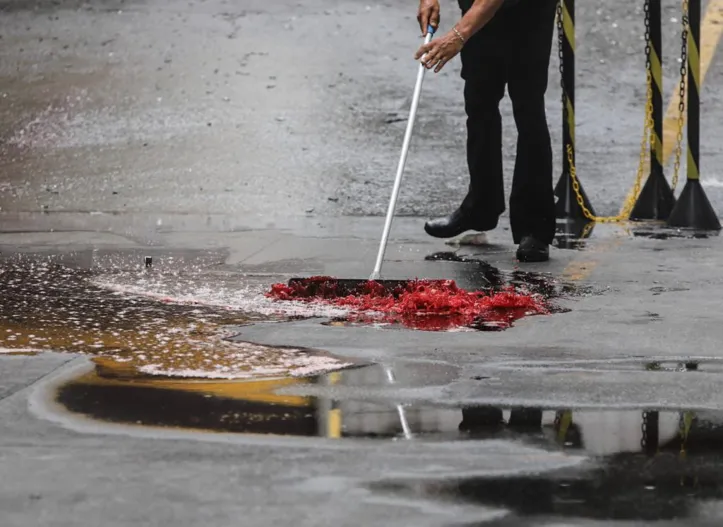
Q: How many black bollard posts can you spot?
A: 3